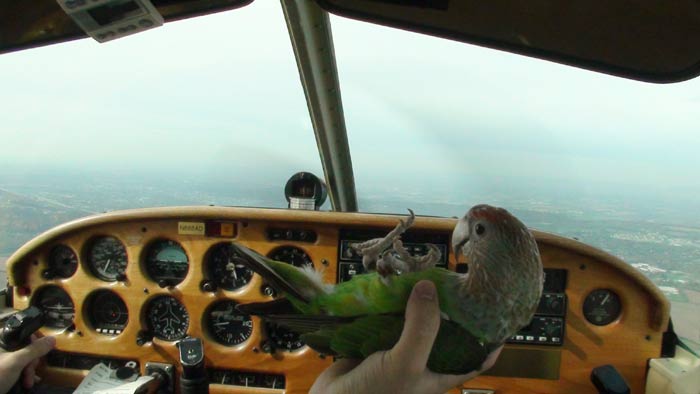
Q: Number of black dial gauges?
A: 11